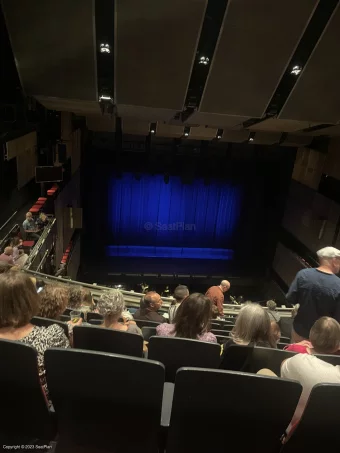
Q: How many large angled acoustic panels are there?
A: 4